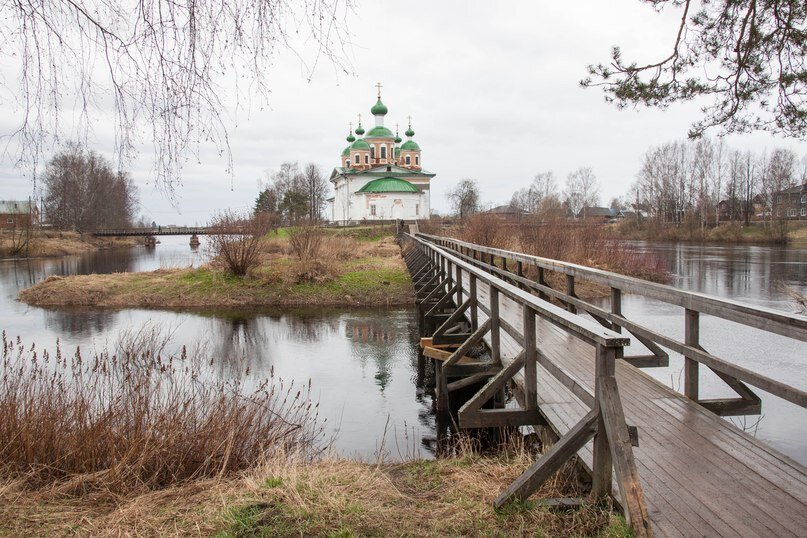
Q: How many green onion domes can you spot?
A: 5